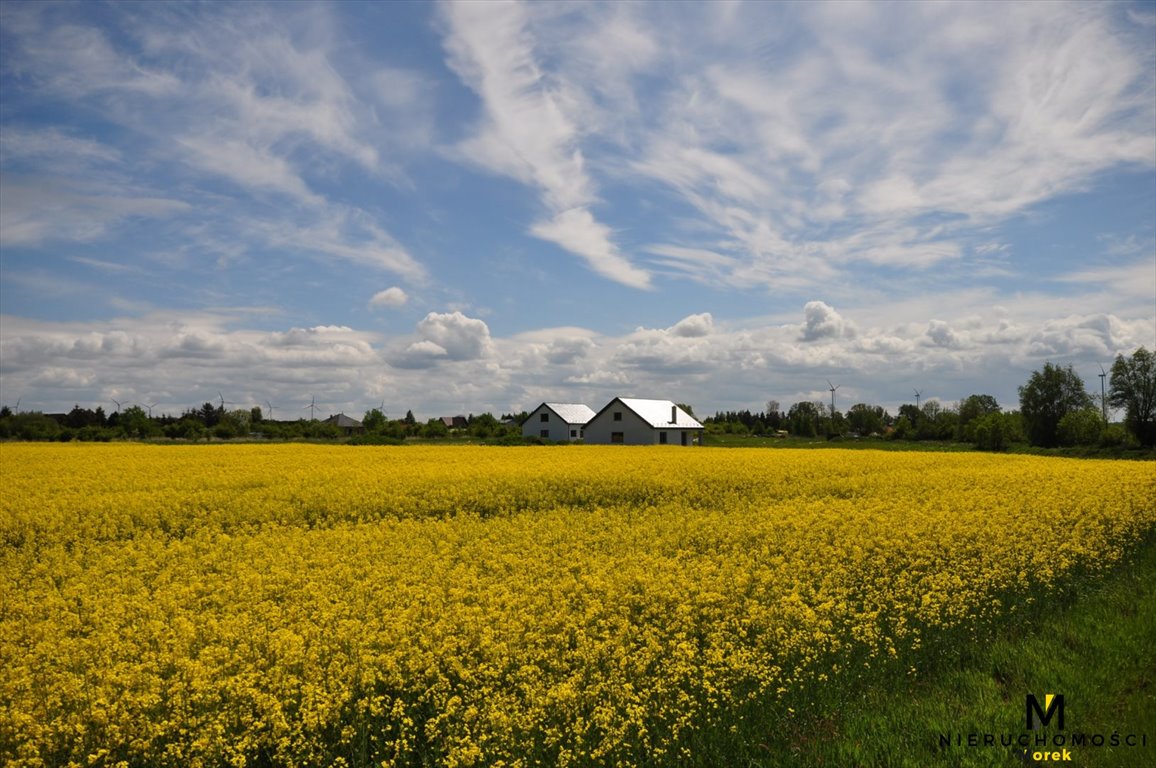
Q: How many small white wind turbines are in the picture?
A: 10